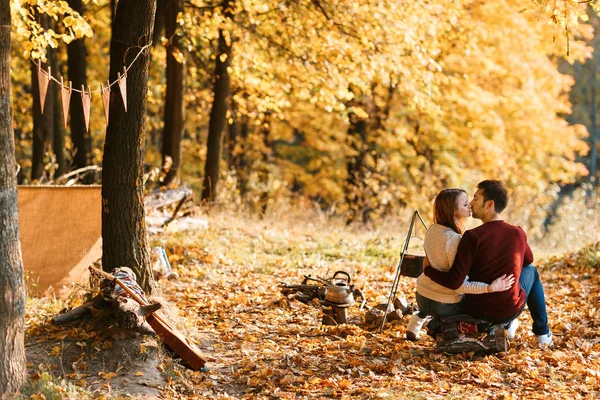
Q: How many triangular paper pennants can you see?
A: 5